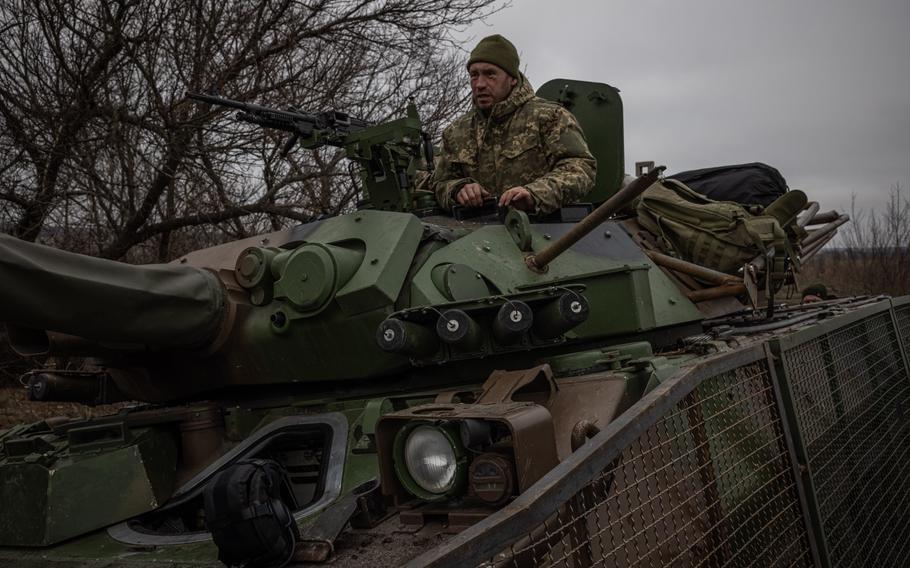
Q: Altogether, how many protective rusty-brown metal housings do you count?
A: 1